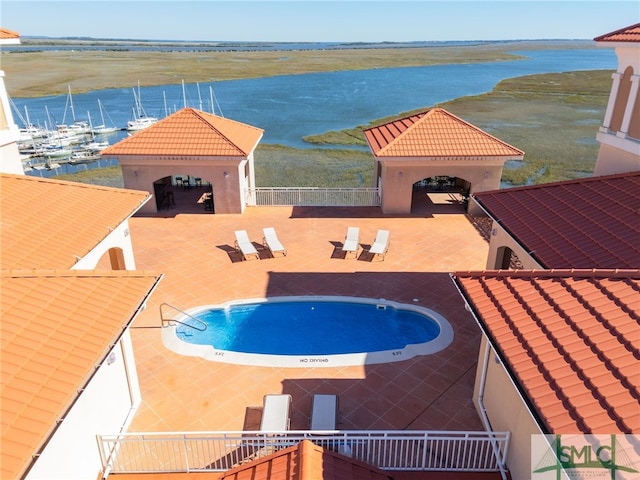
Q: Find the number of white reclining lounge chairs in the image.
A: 6